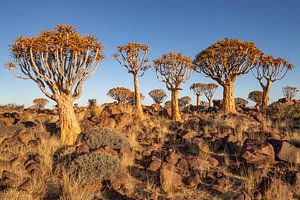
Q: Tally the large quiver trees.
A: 5